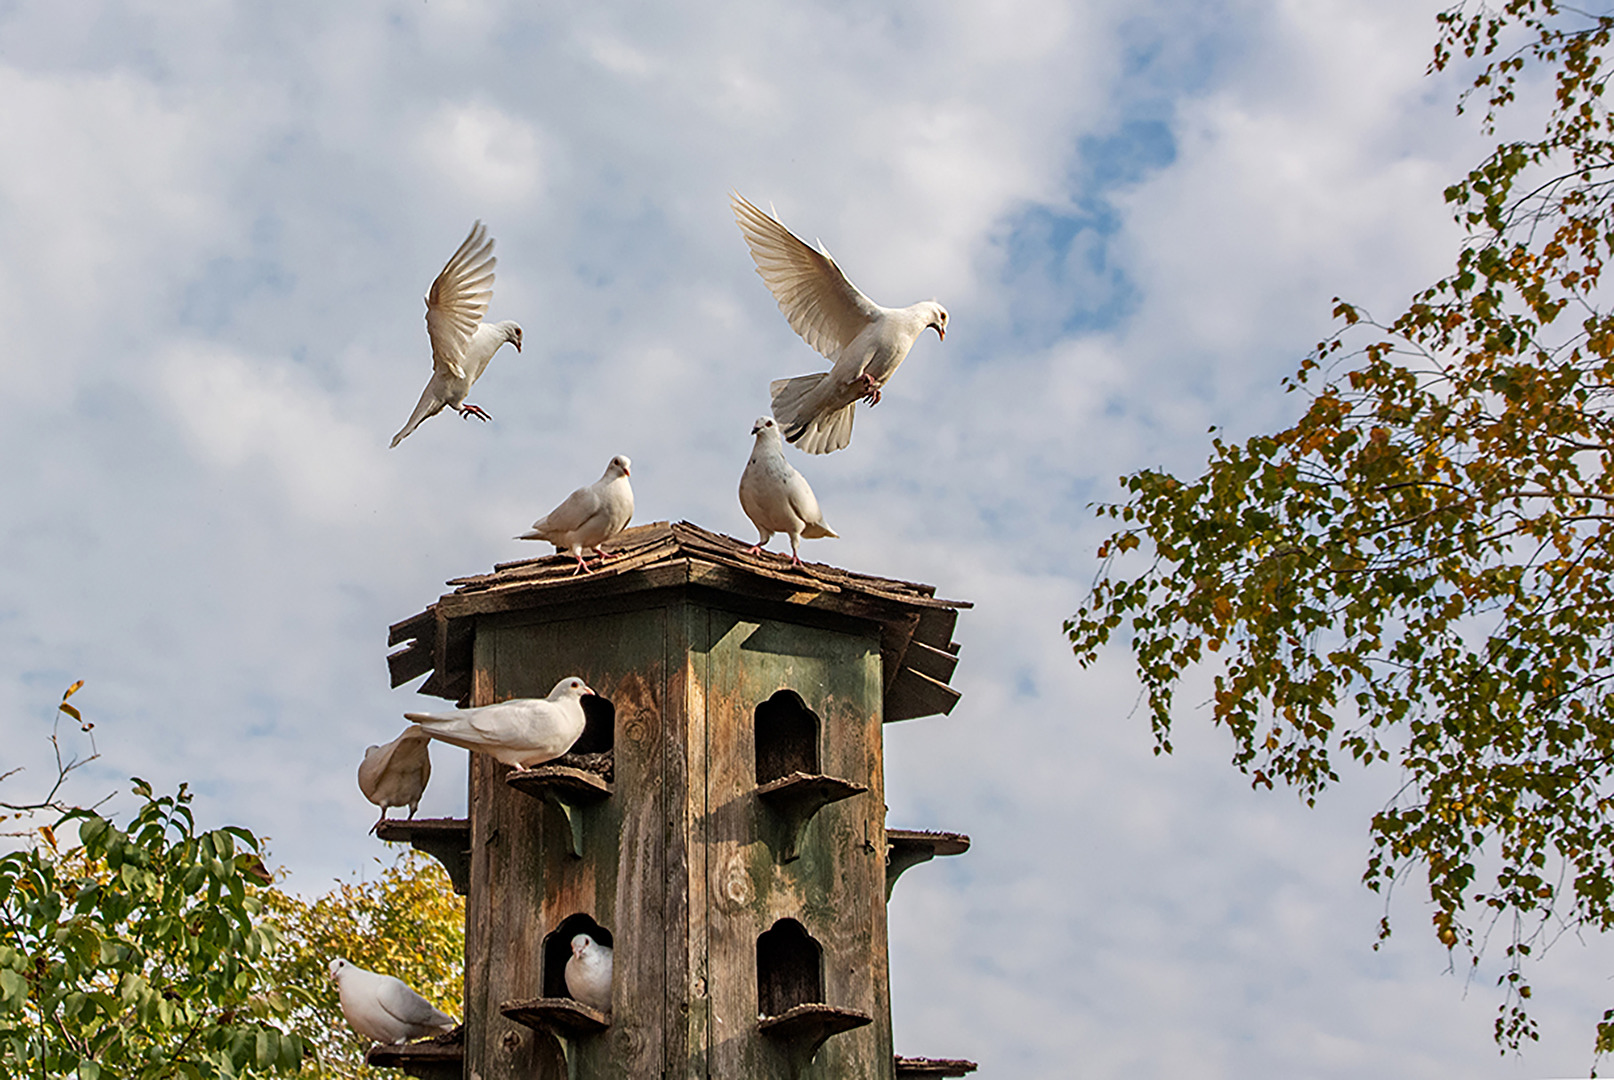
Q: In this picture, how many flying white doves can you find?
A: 2